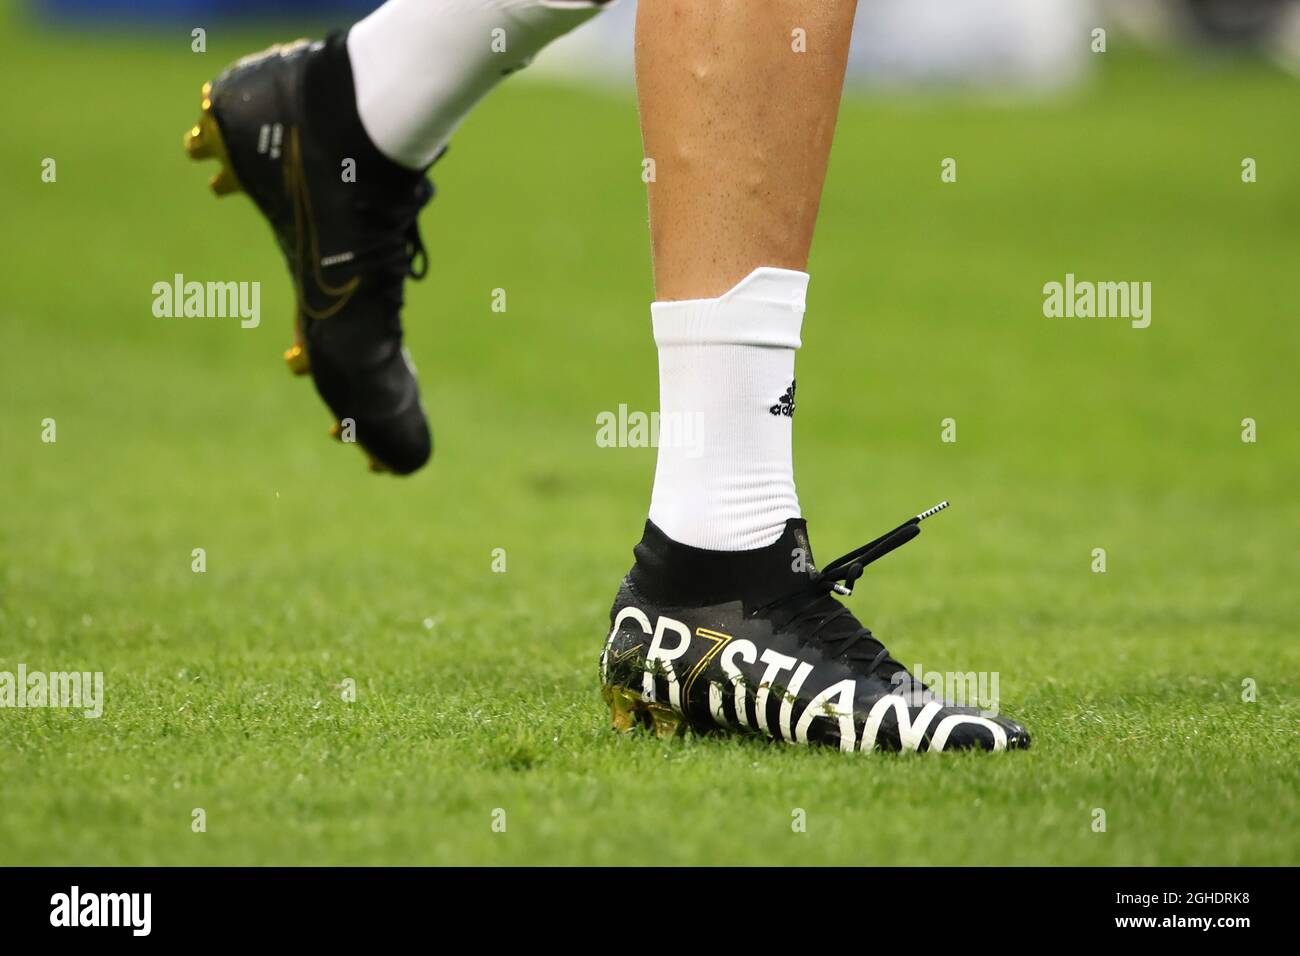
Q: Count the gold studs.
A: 7